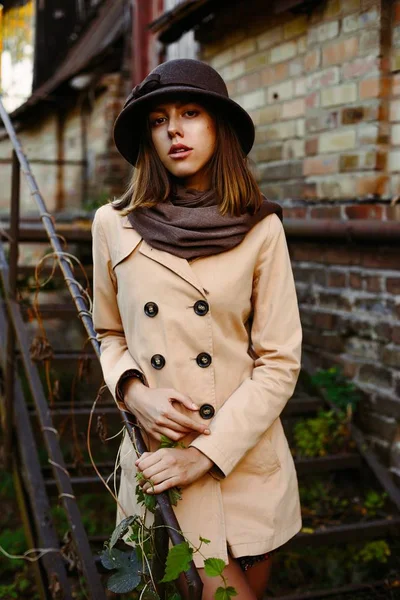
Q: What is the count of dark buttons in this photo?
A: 5